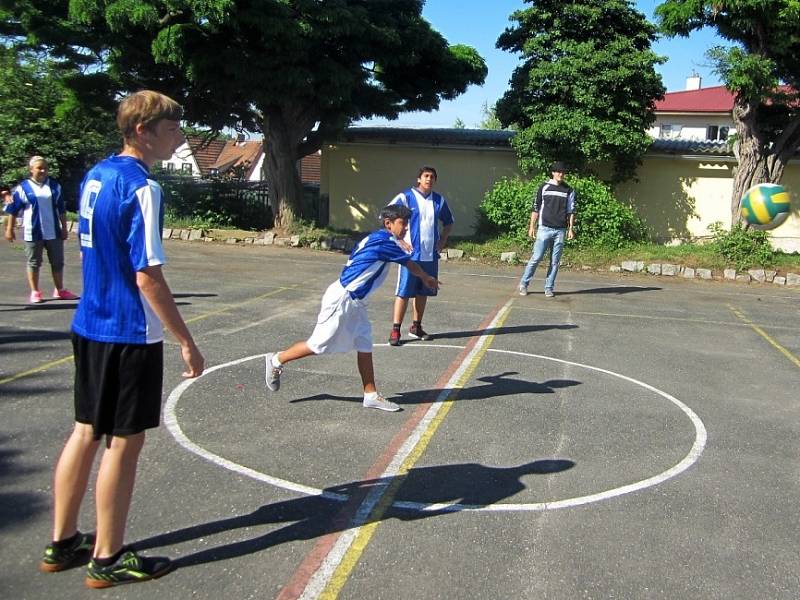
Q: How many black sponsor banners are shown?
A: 0